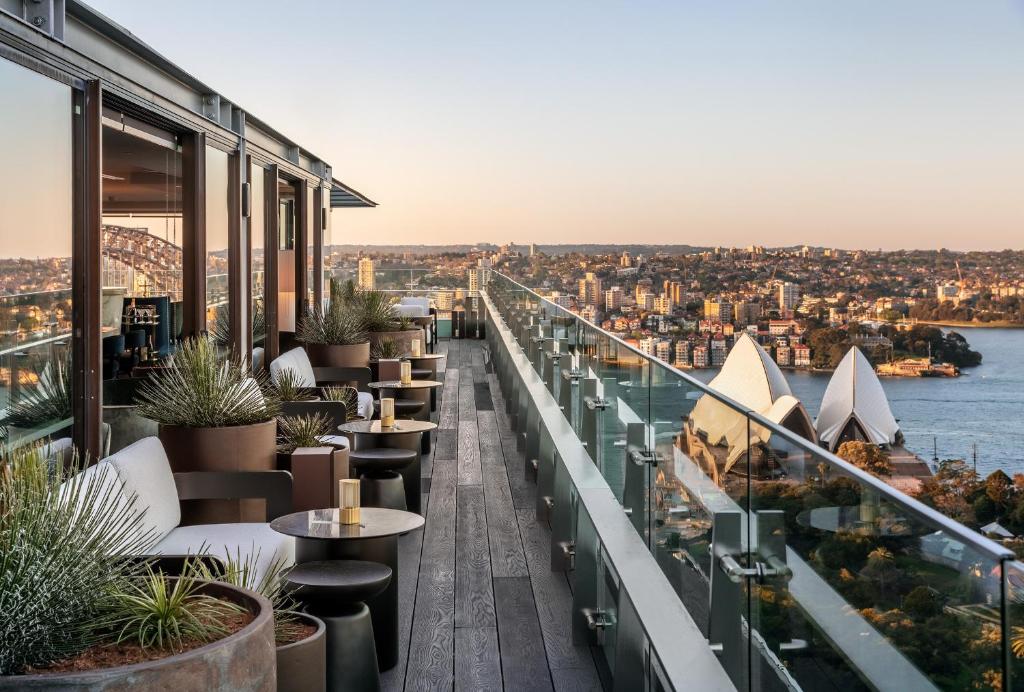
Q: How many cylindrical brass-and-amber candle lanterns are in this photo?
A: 4